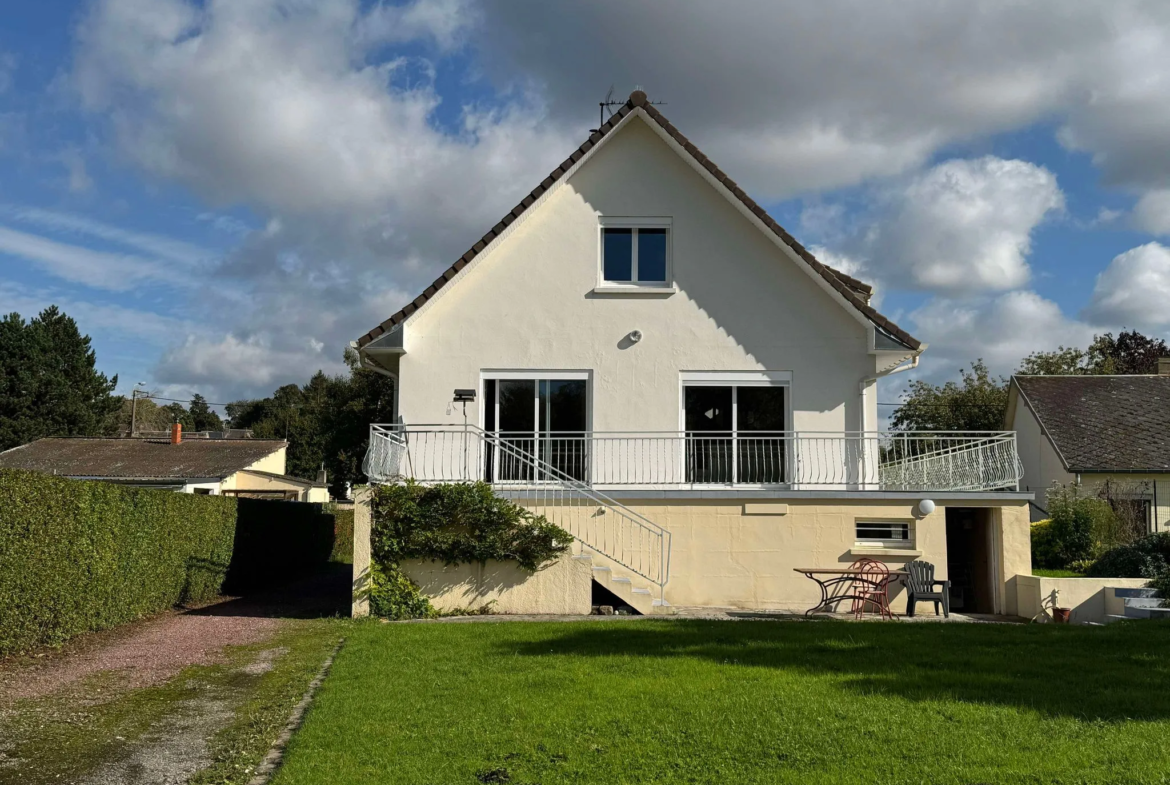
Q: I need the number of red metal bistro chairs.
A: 2